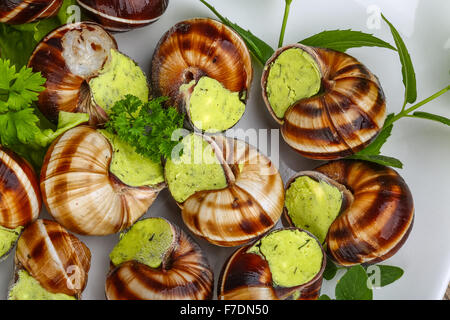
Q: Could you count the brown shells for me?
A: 12